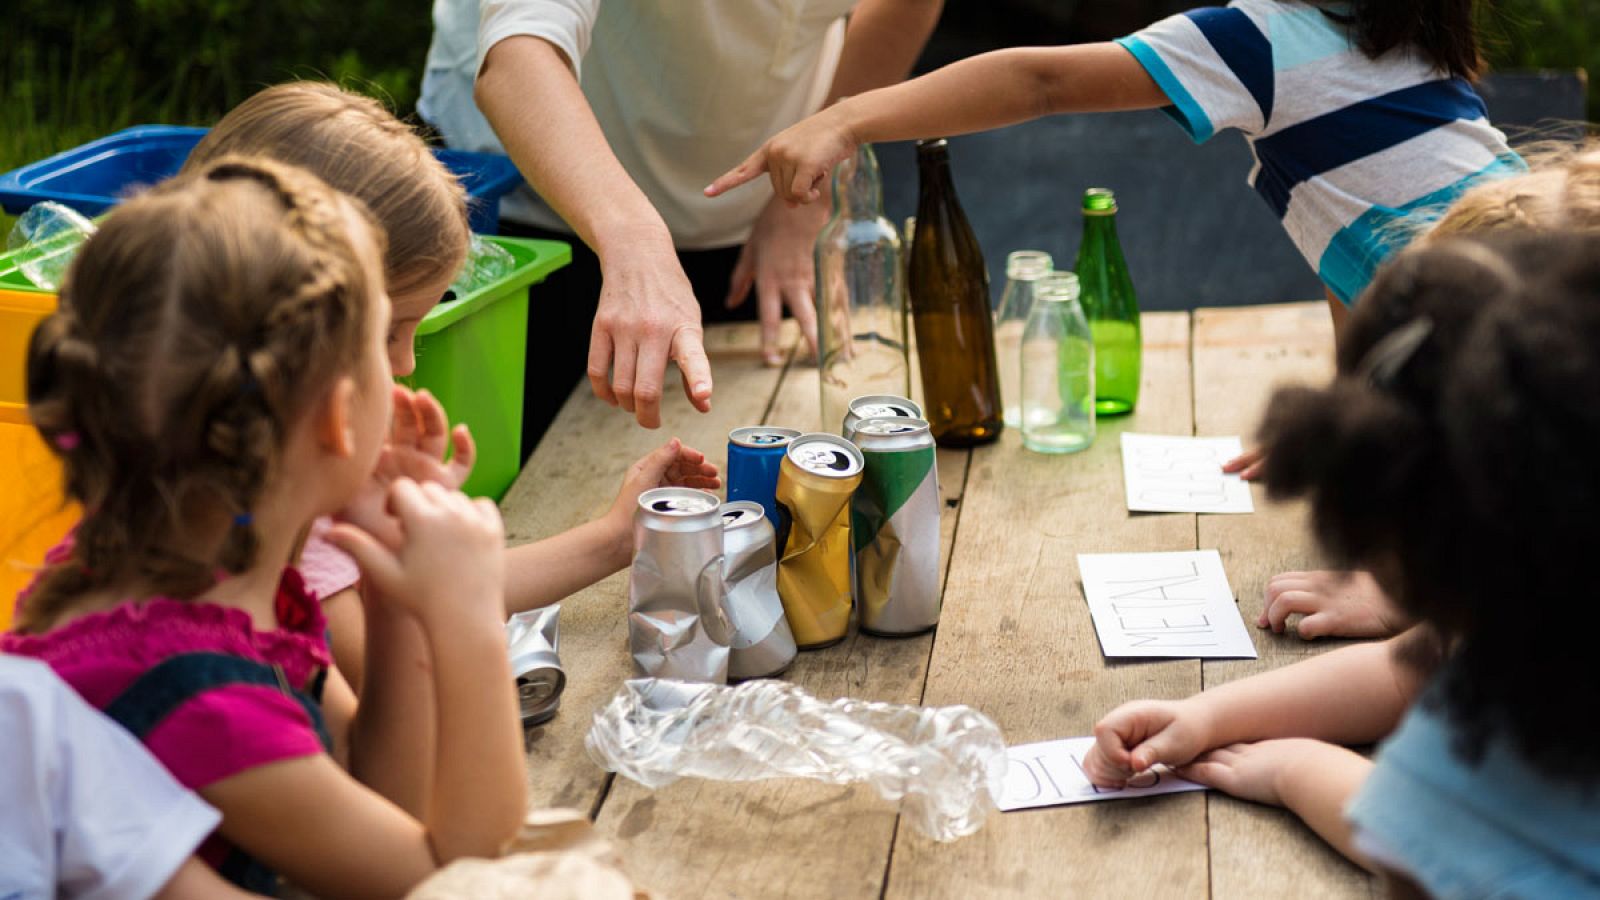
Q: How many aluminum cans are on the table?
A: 7